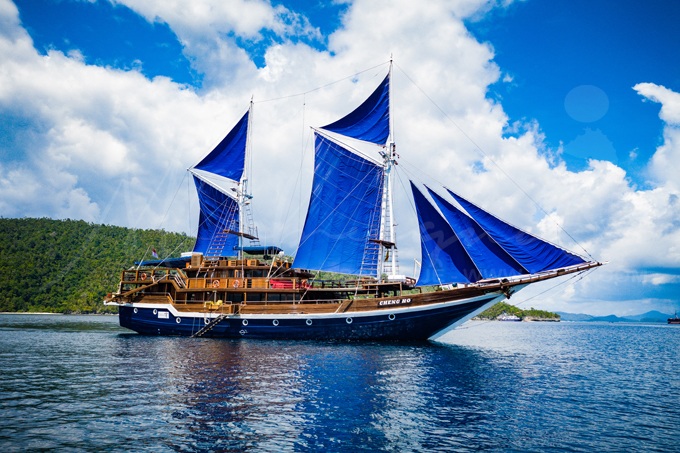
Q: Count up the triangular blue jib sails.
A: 3